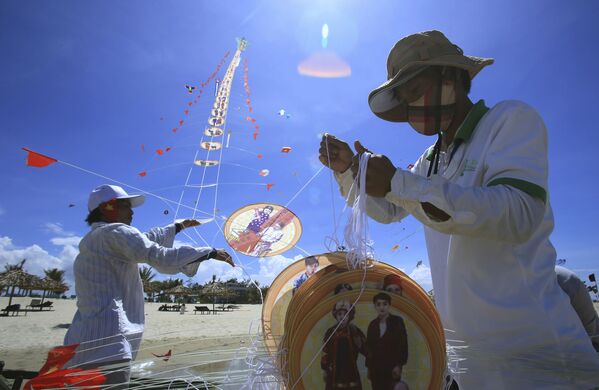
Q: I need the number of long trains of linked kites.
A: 1